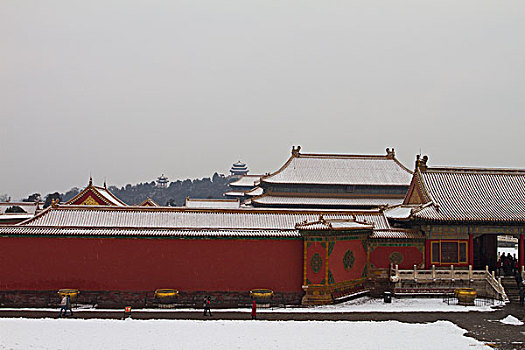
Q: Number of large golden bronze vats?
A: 4